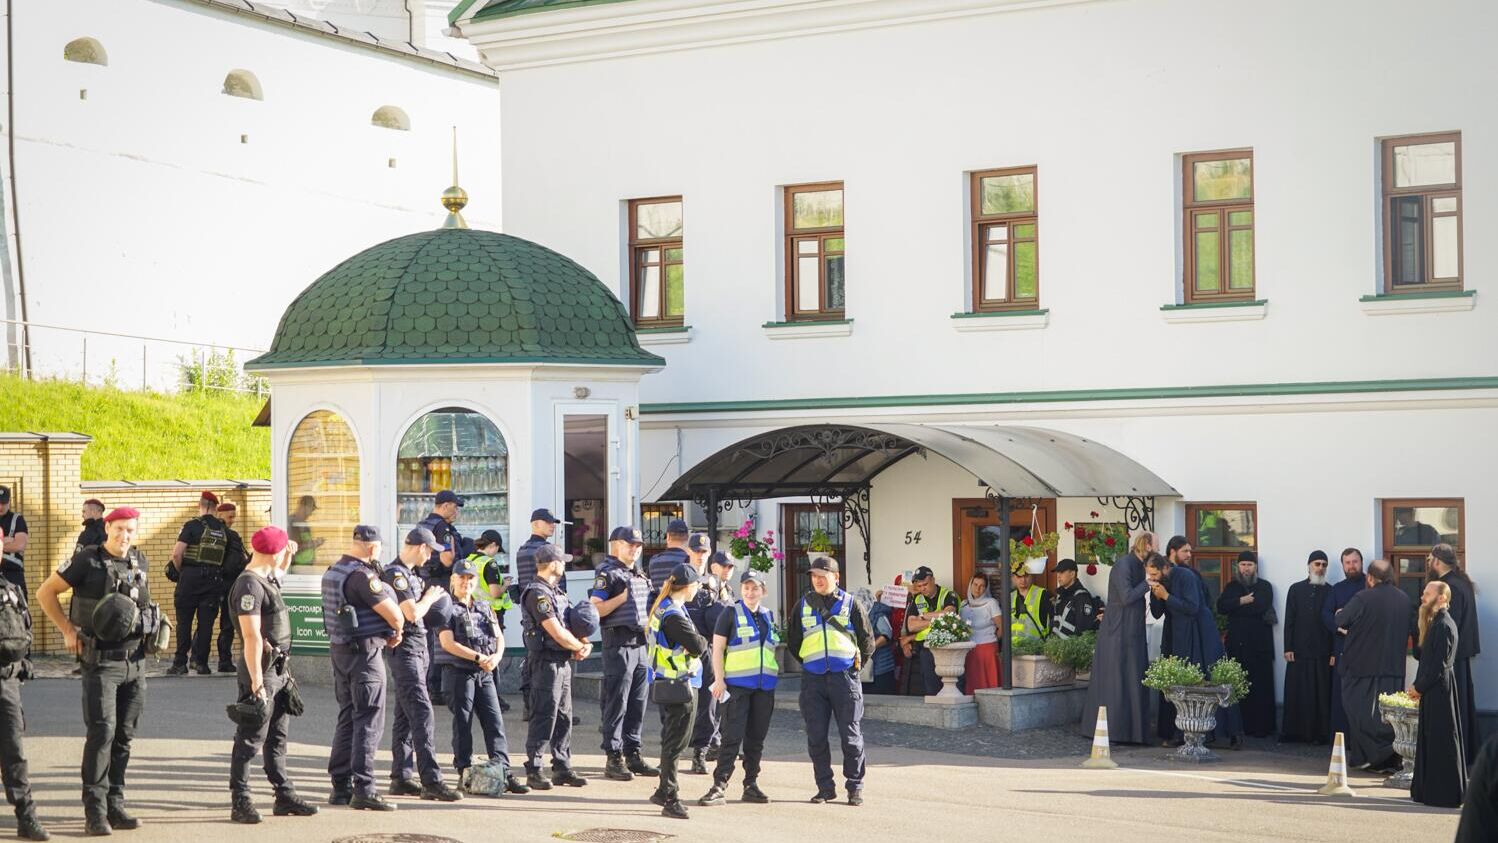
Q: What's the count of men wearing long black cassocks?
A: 9